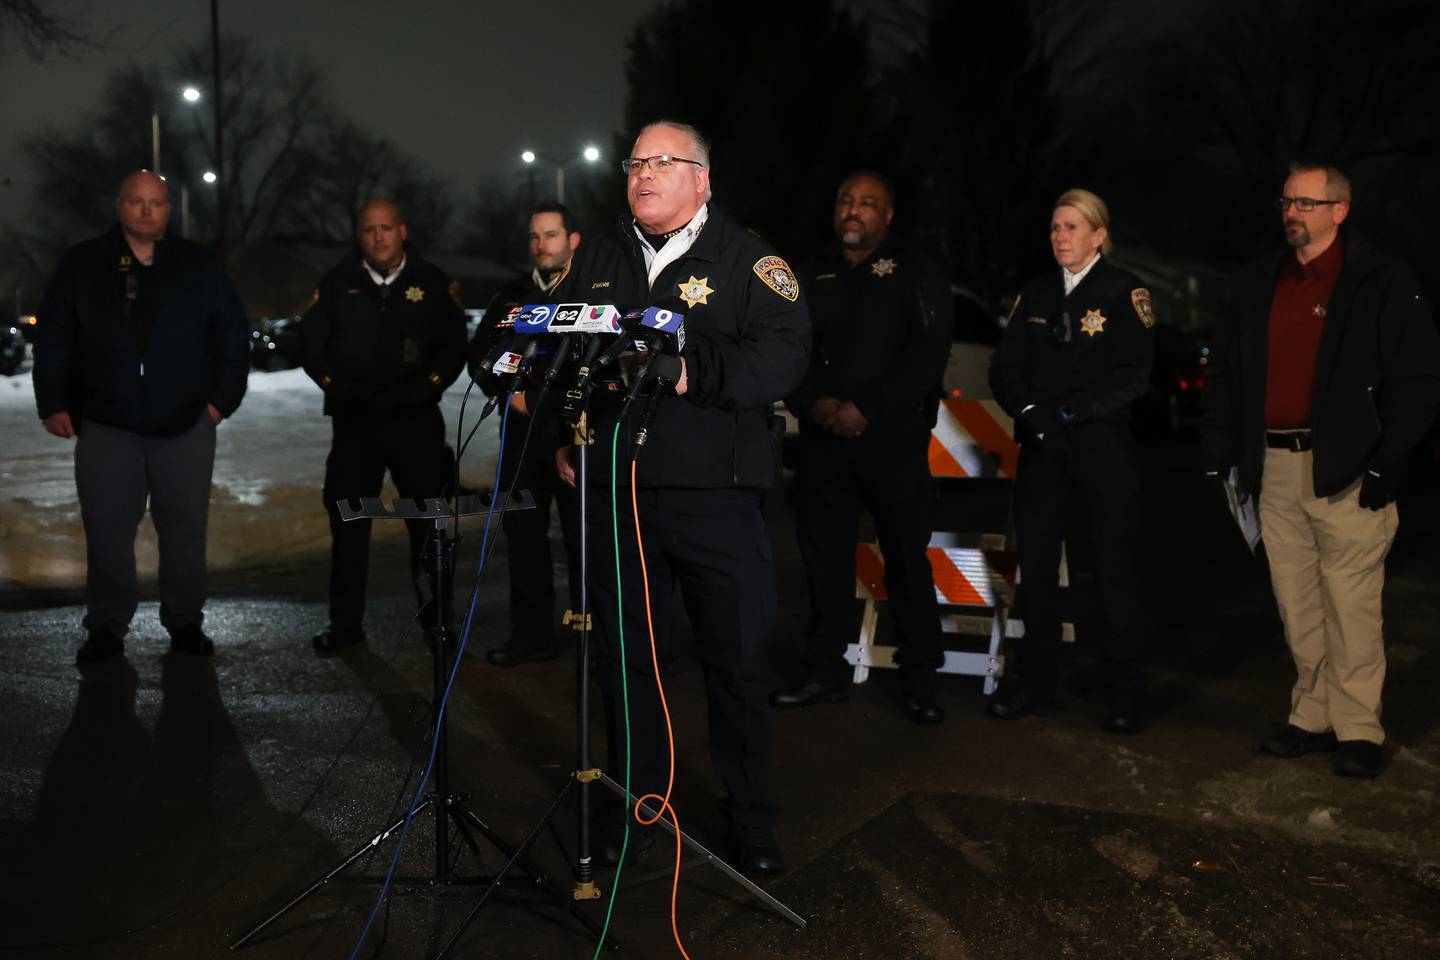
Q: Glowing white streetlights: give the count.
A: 4